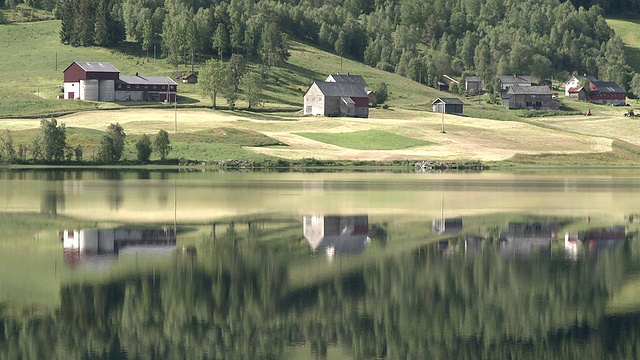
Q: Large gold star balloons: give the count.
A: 0